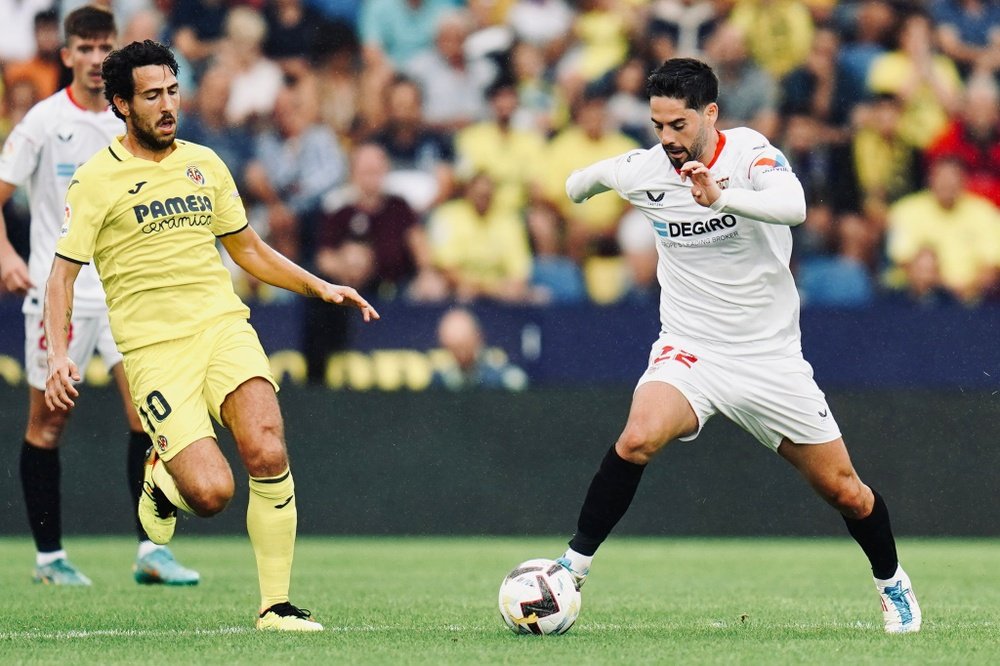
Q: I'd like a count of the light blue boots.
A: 2